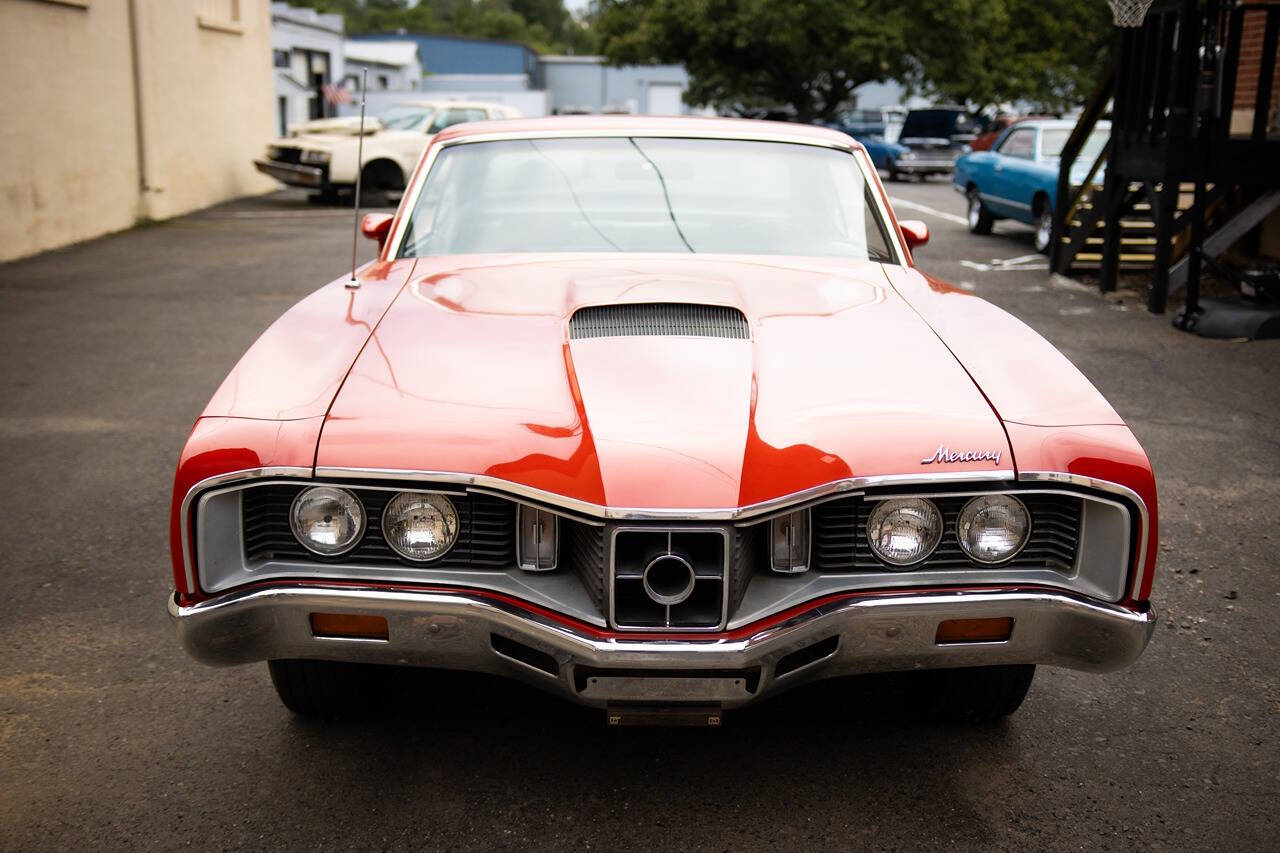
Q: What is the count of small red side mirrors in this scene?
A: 2